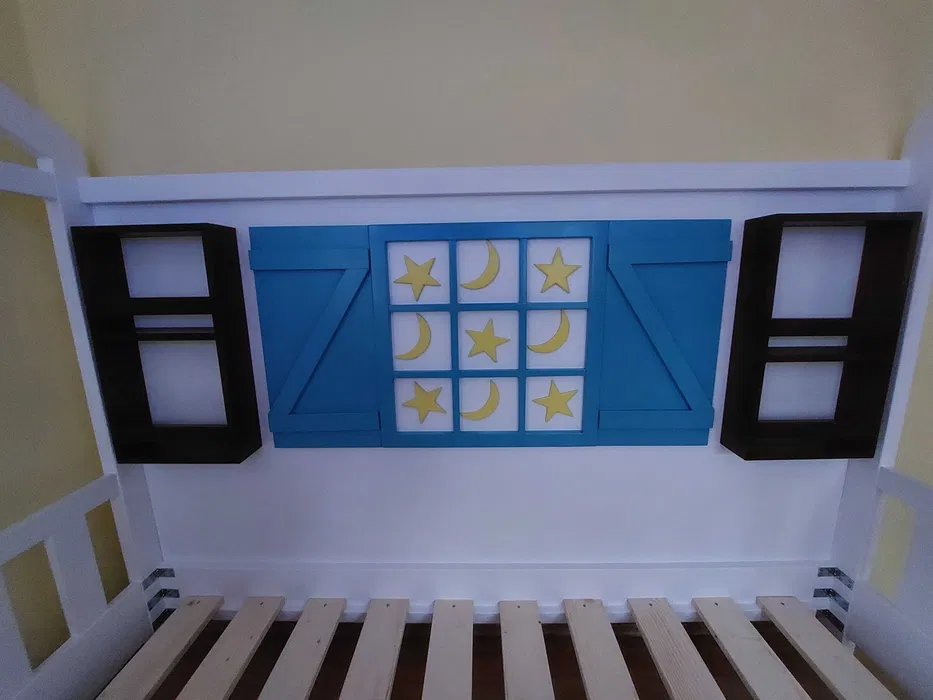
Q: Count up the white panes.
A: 9